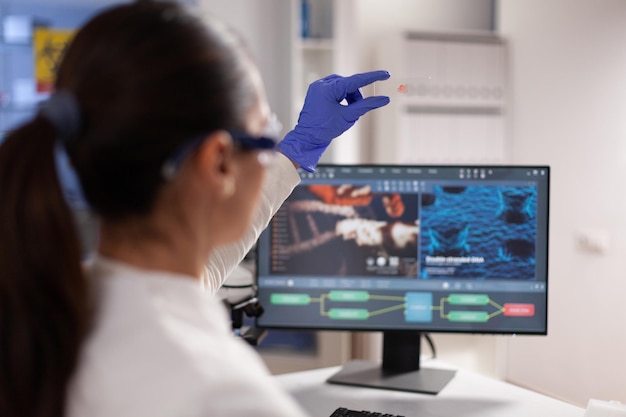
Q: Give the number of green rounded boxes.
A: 5